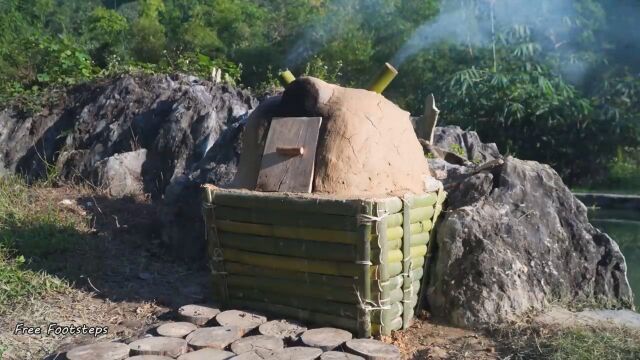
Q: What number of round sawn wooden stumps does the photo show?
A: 15